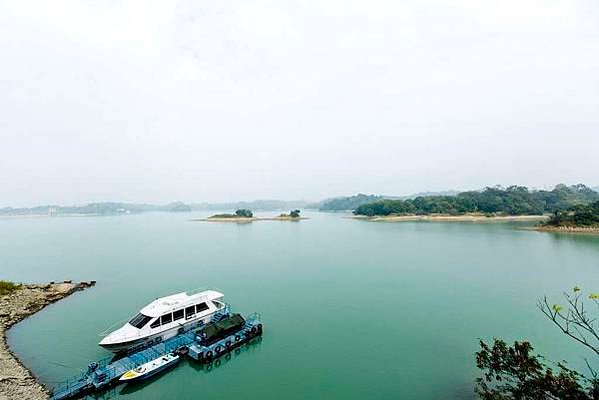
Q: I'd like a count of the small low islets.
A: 2